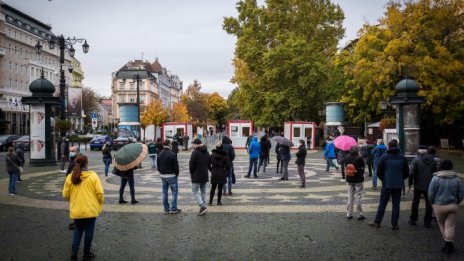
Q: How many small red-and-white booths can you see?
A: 3